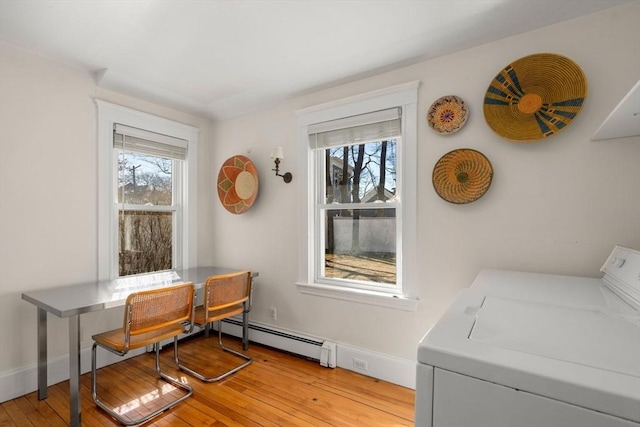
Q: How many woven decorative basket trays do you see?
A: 4